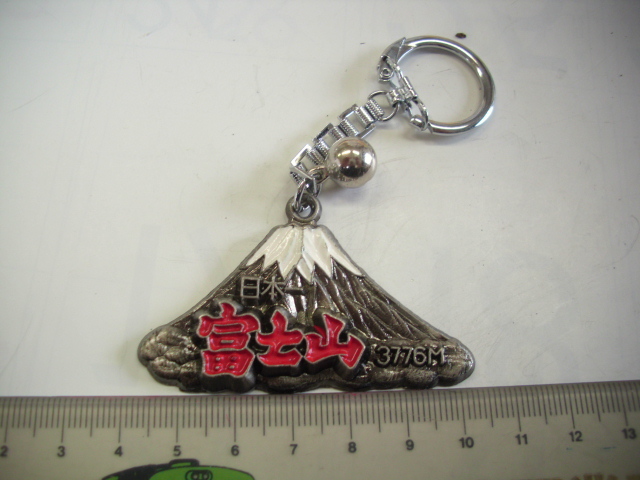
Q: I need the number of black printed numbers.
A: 12